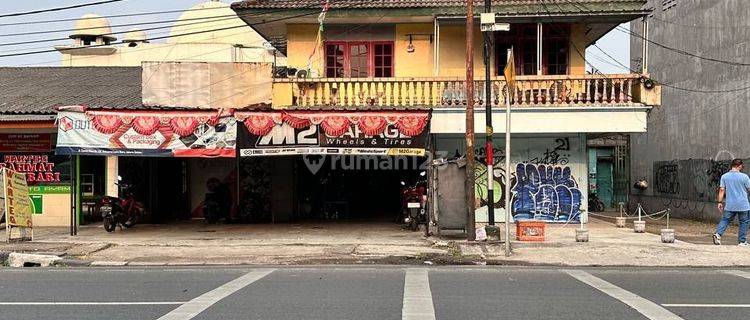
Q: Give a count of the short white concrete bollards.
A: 4